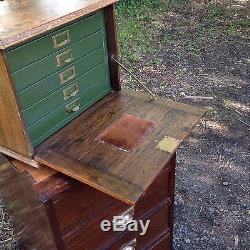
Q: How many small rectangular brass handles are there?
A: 5